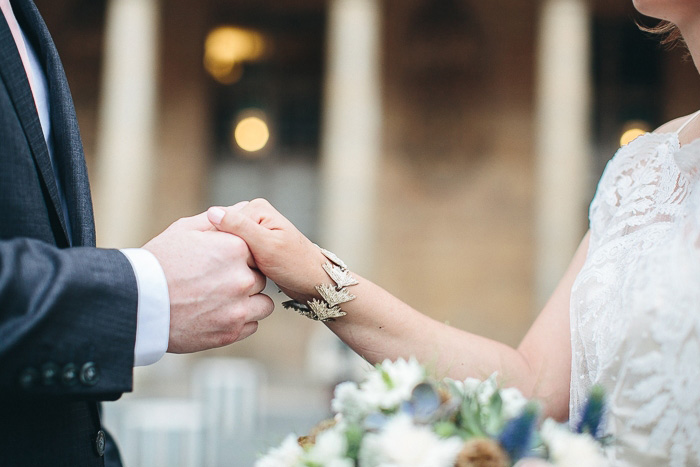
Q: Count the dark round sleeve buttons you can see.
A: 4